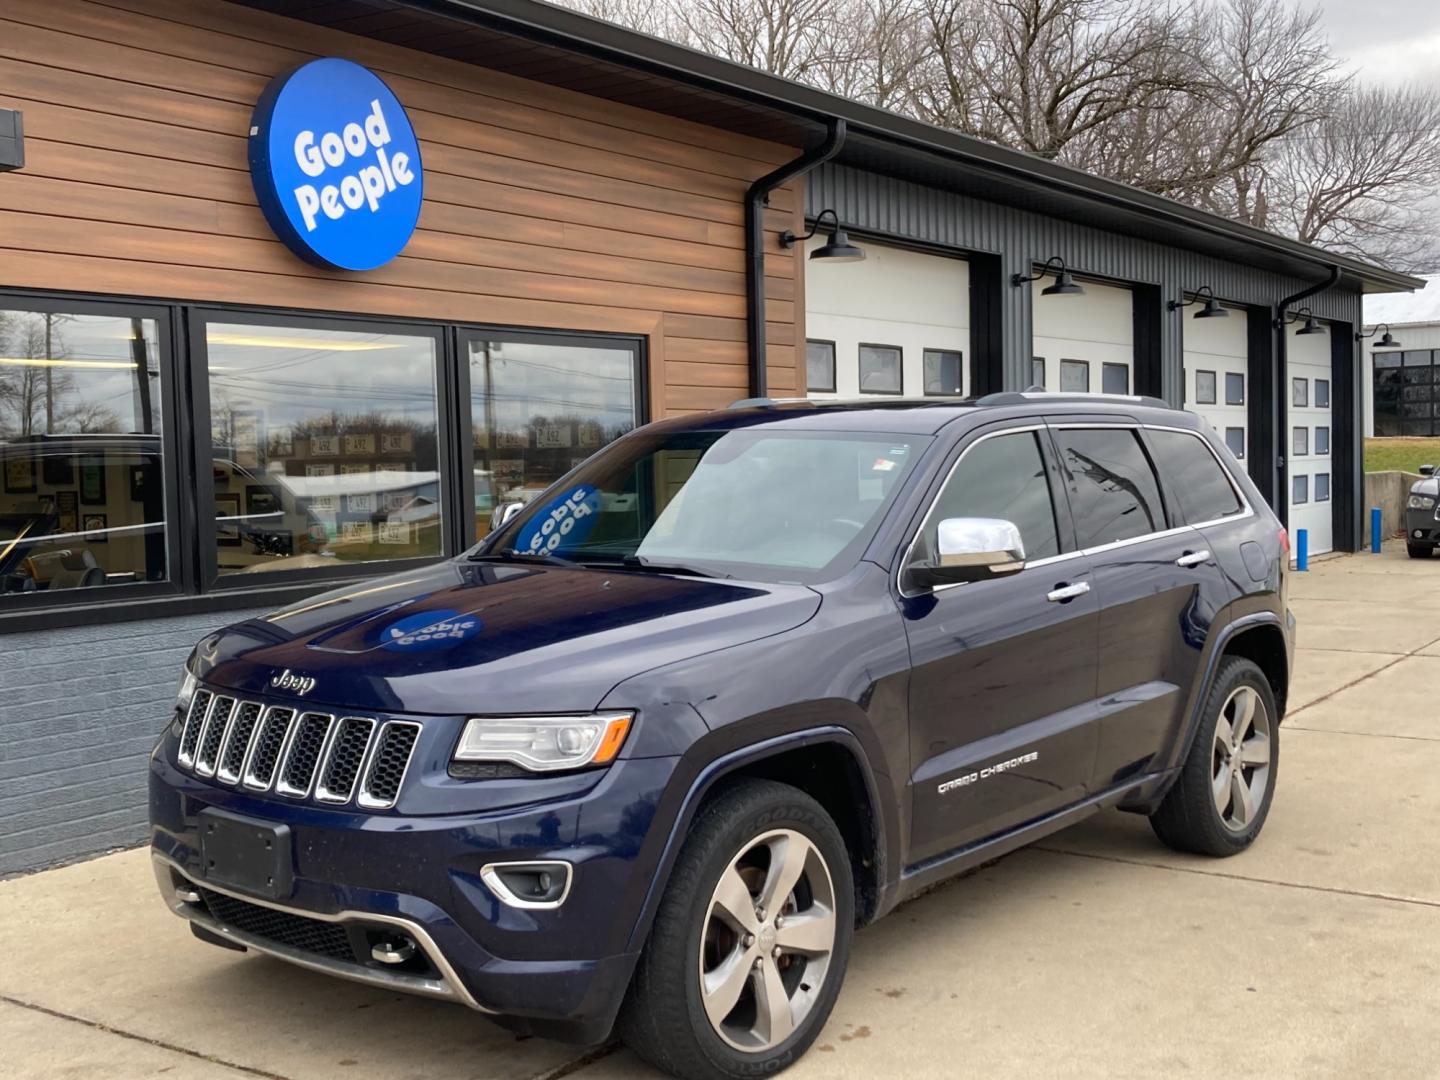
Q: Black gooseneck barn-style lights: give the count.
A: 5